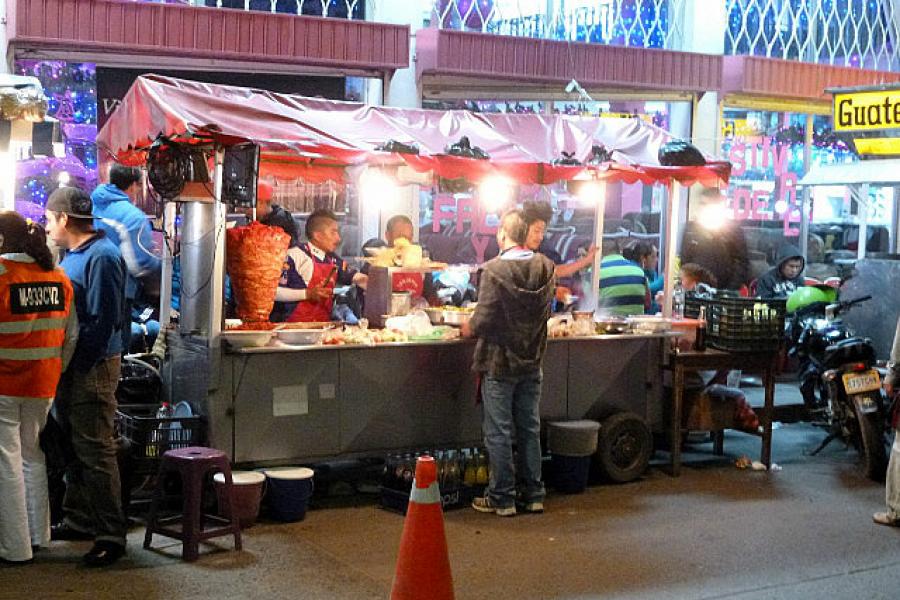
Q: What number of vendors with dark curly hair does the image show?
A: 1